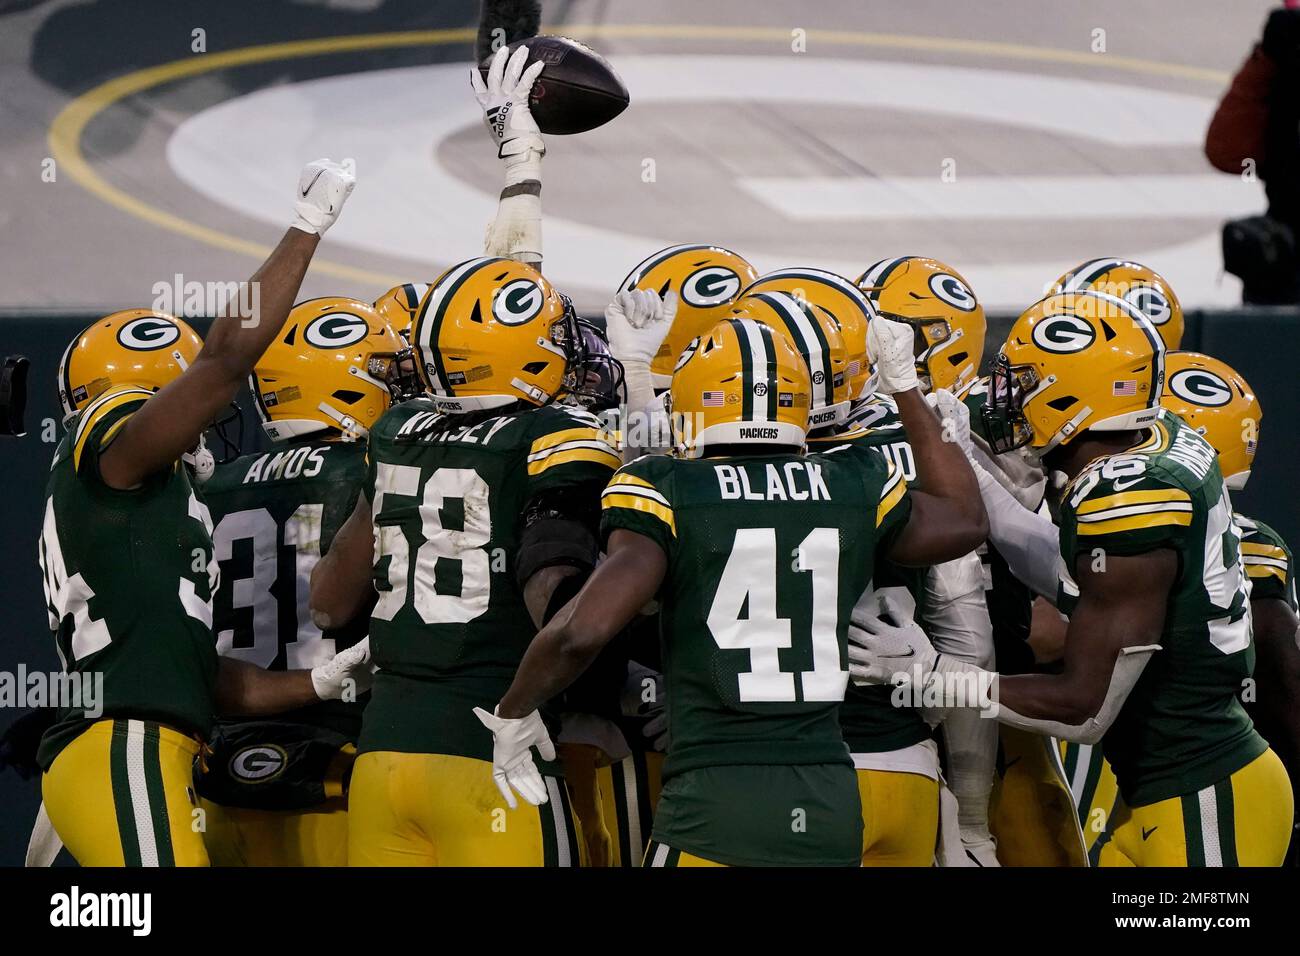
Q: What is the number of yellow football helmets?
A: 12